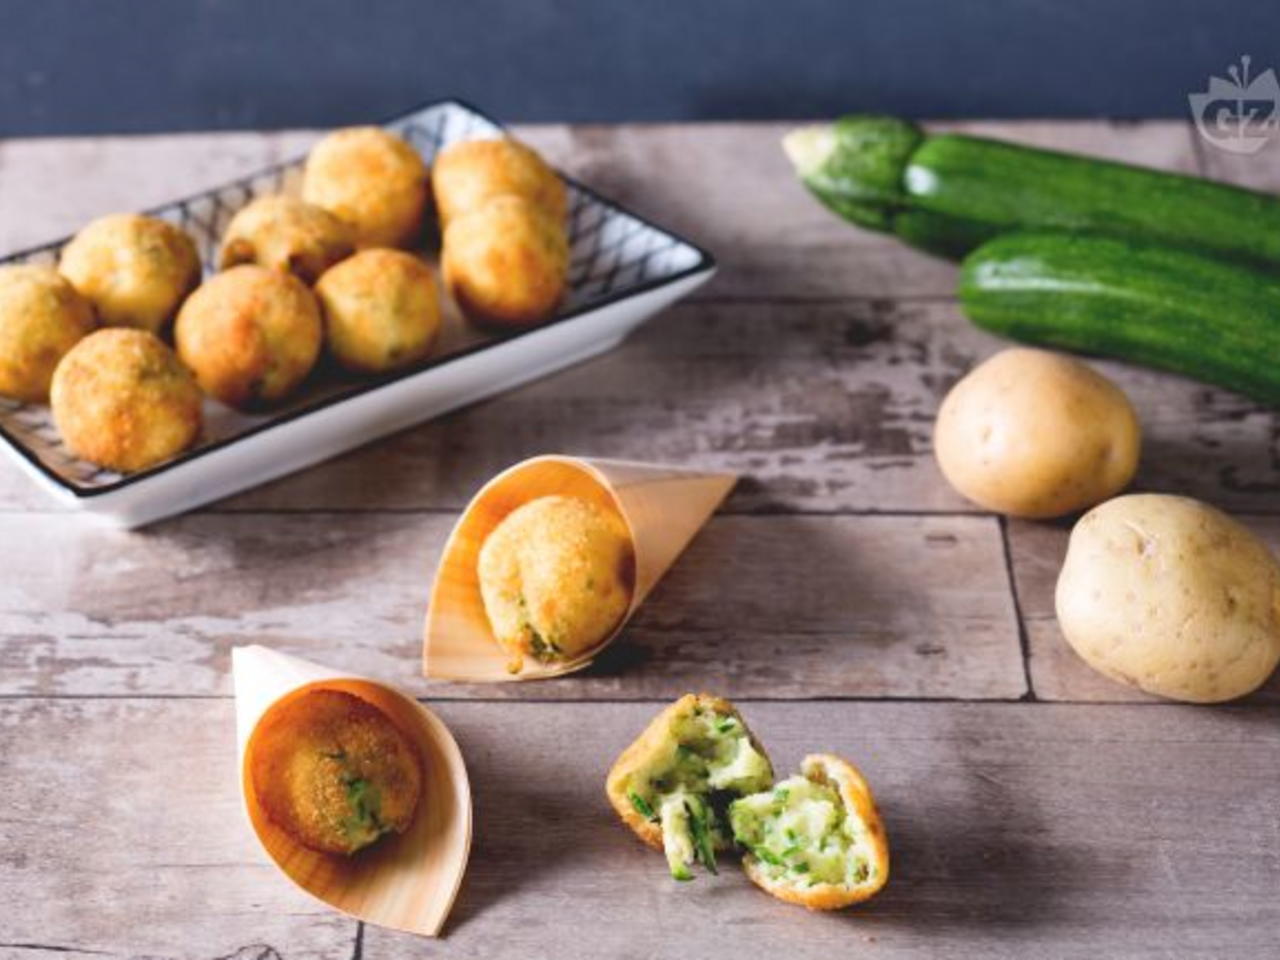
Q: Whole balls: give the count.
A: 11